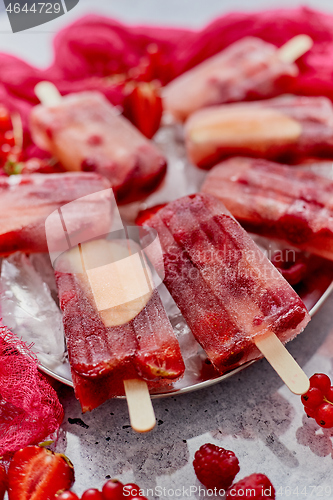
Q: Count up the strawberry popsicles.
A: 7